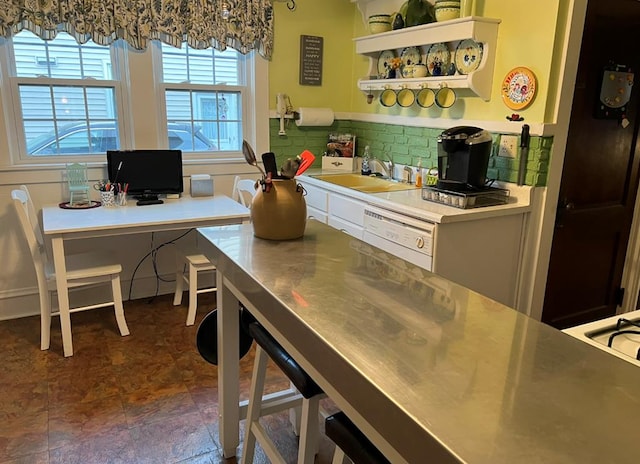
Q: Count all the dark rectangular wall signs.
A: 1